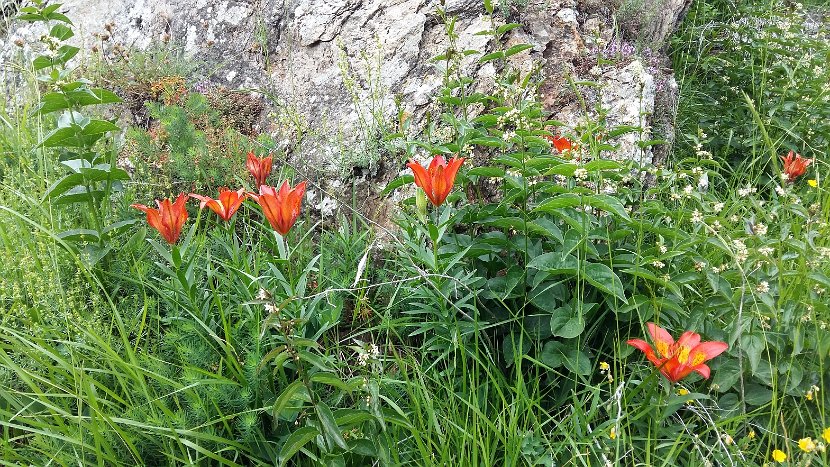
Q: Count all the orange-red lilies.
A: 8